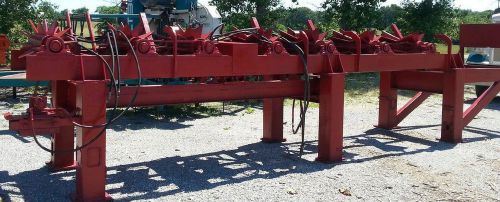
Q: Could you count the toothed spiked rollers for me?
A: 7